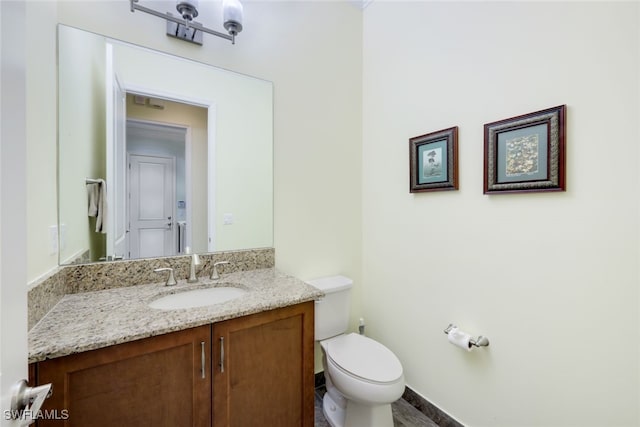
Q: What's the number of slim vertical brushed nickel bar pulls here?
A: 2